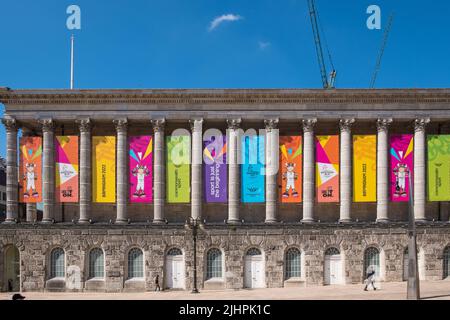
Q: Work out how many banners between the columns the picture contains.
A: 12